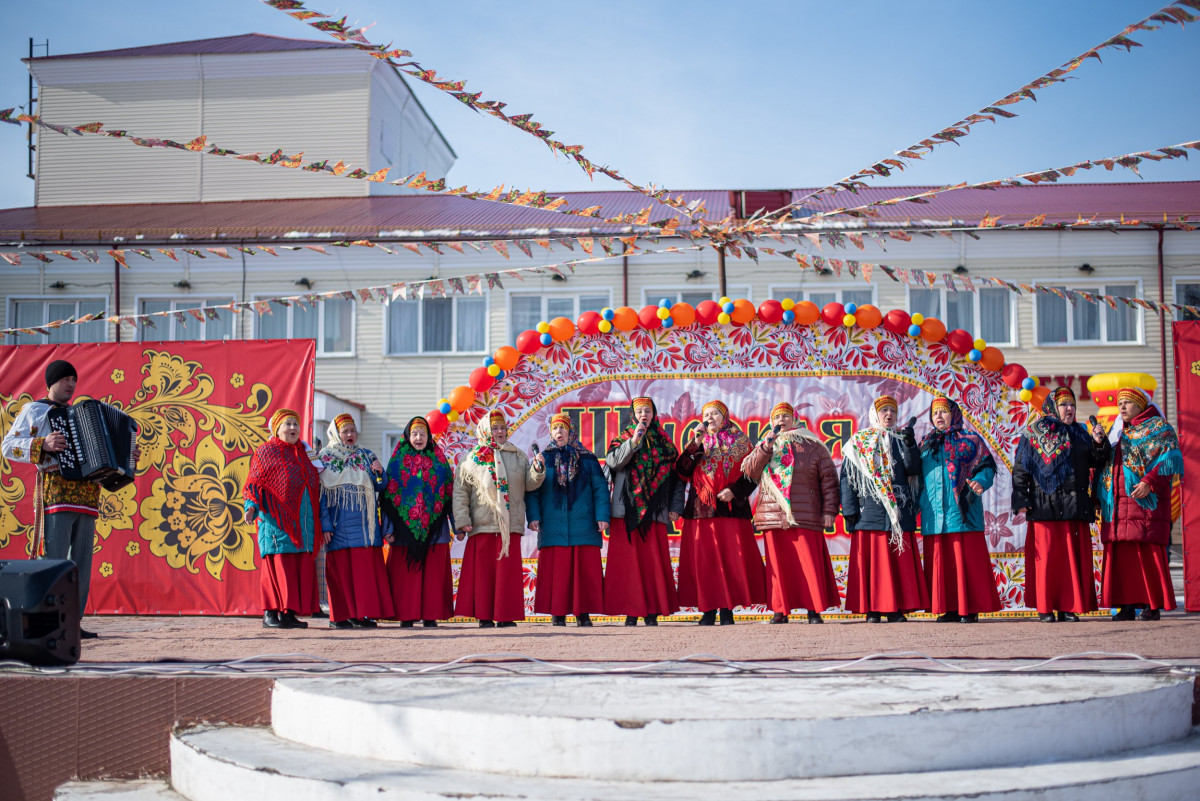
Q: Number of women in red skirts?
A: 12